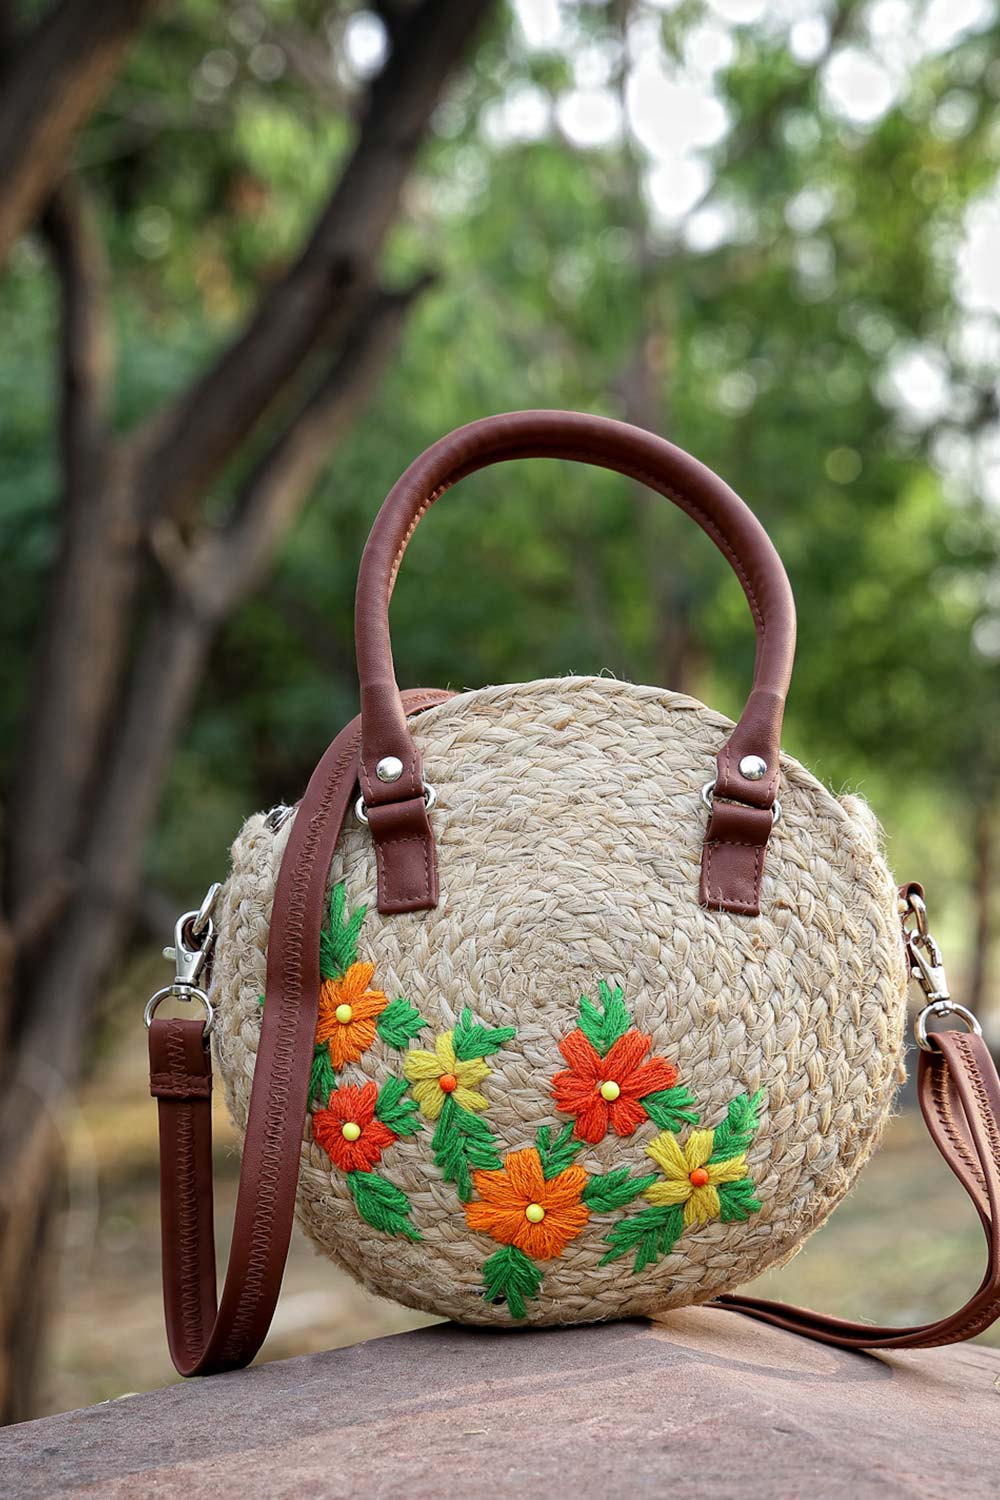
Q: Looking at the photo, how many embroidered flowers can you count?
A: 6